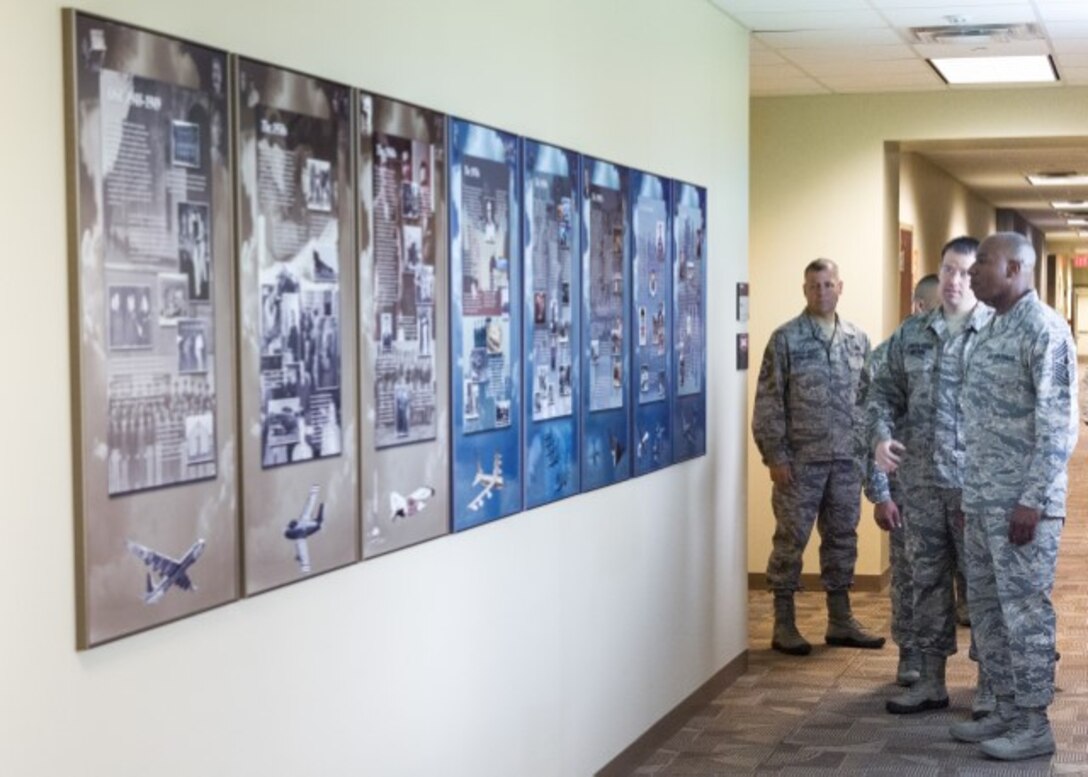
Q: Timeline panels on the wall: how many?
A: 8